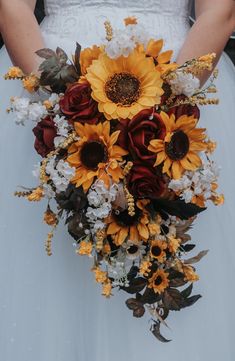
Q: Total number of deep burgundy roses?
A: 5